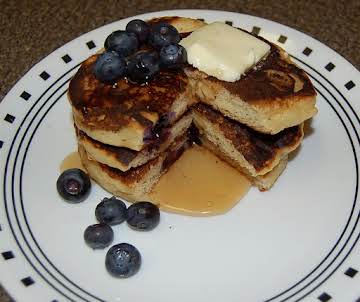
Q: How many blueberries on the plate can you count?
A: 11